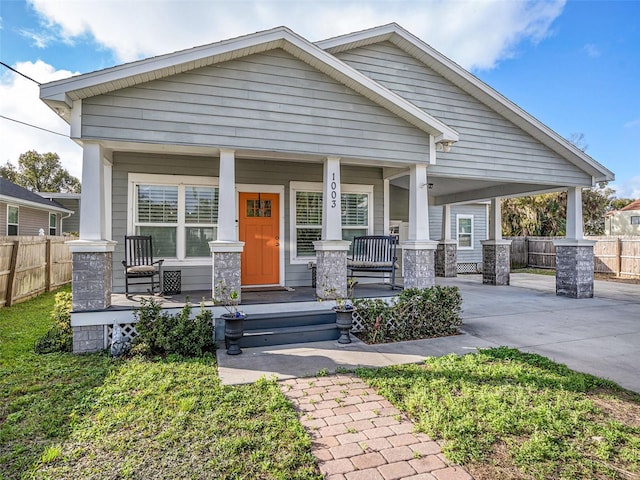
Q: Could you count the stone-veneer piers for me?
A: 7